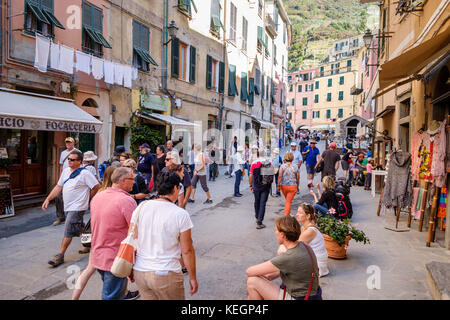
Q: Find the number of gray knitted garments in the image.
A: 1